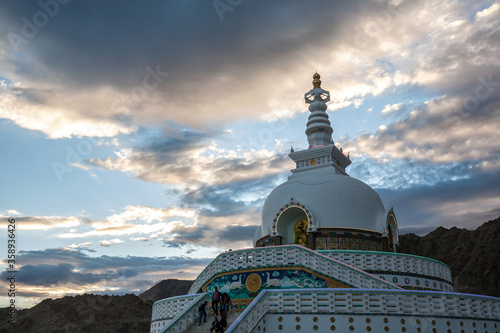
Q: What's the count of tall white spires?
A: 1